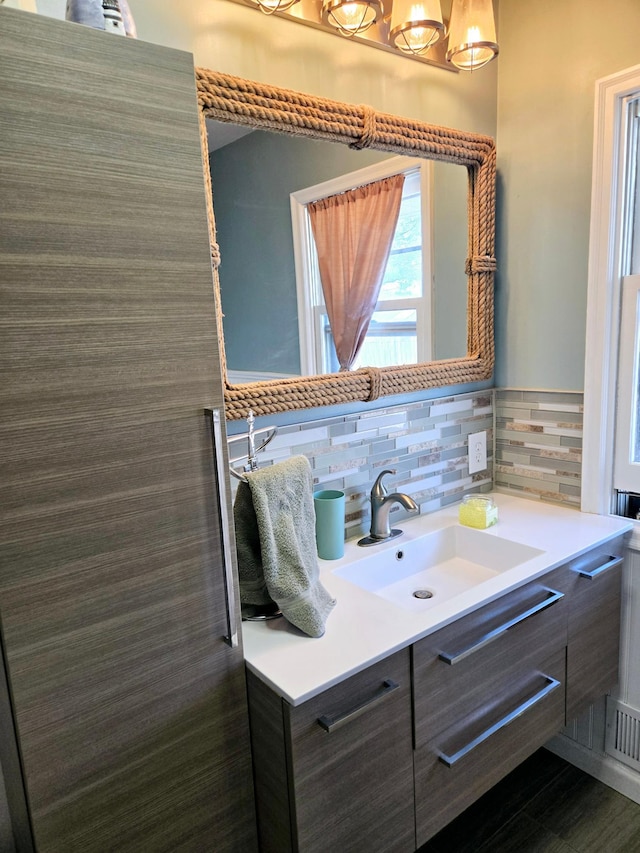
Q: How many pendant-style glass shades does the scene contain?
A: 4